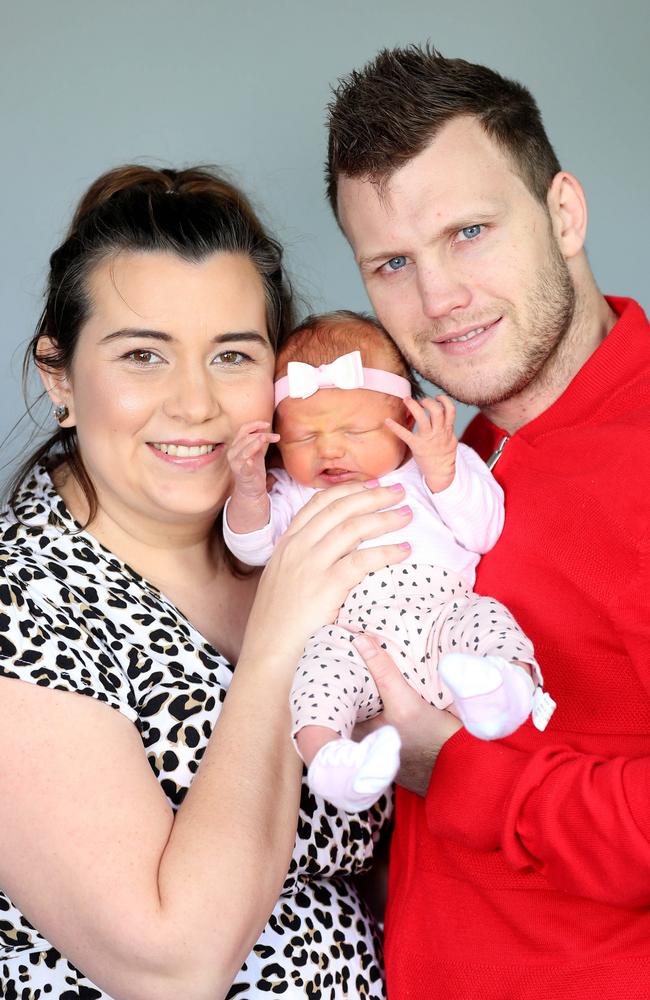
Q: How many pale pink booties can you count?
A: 2